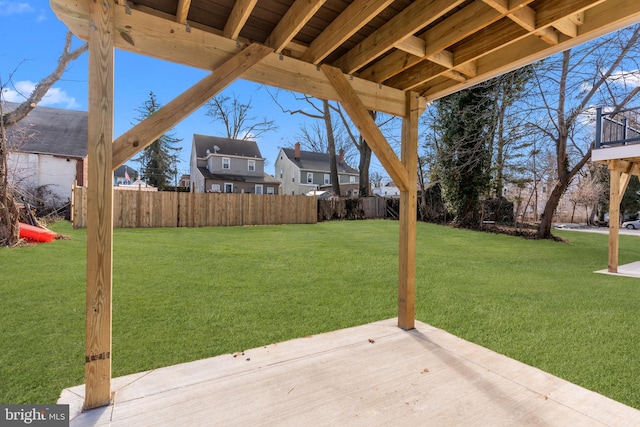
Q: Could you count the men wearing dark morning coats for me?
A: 0